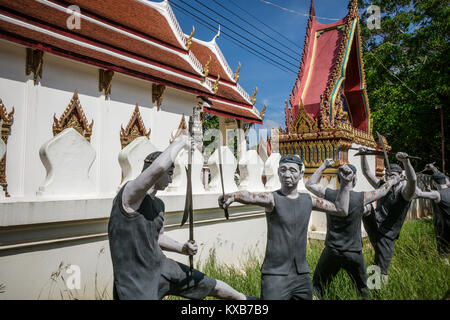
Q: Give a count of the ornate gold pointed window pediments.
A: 4